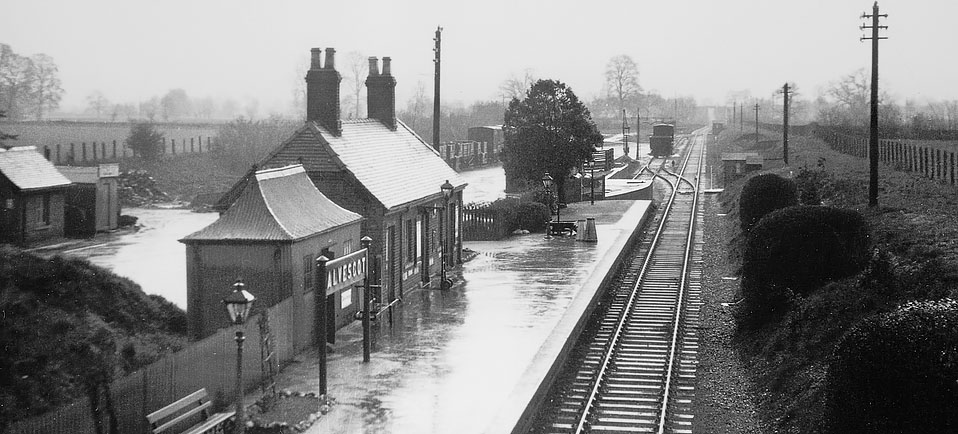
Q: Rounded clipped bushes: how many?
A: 3